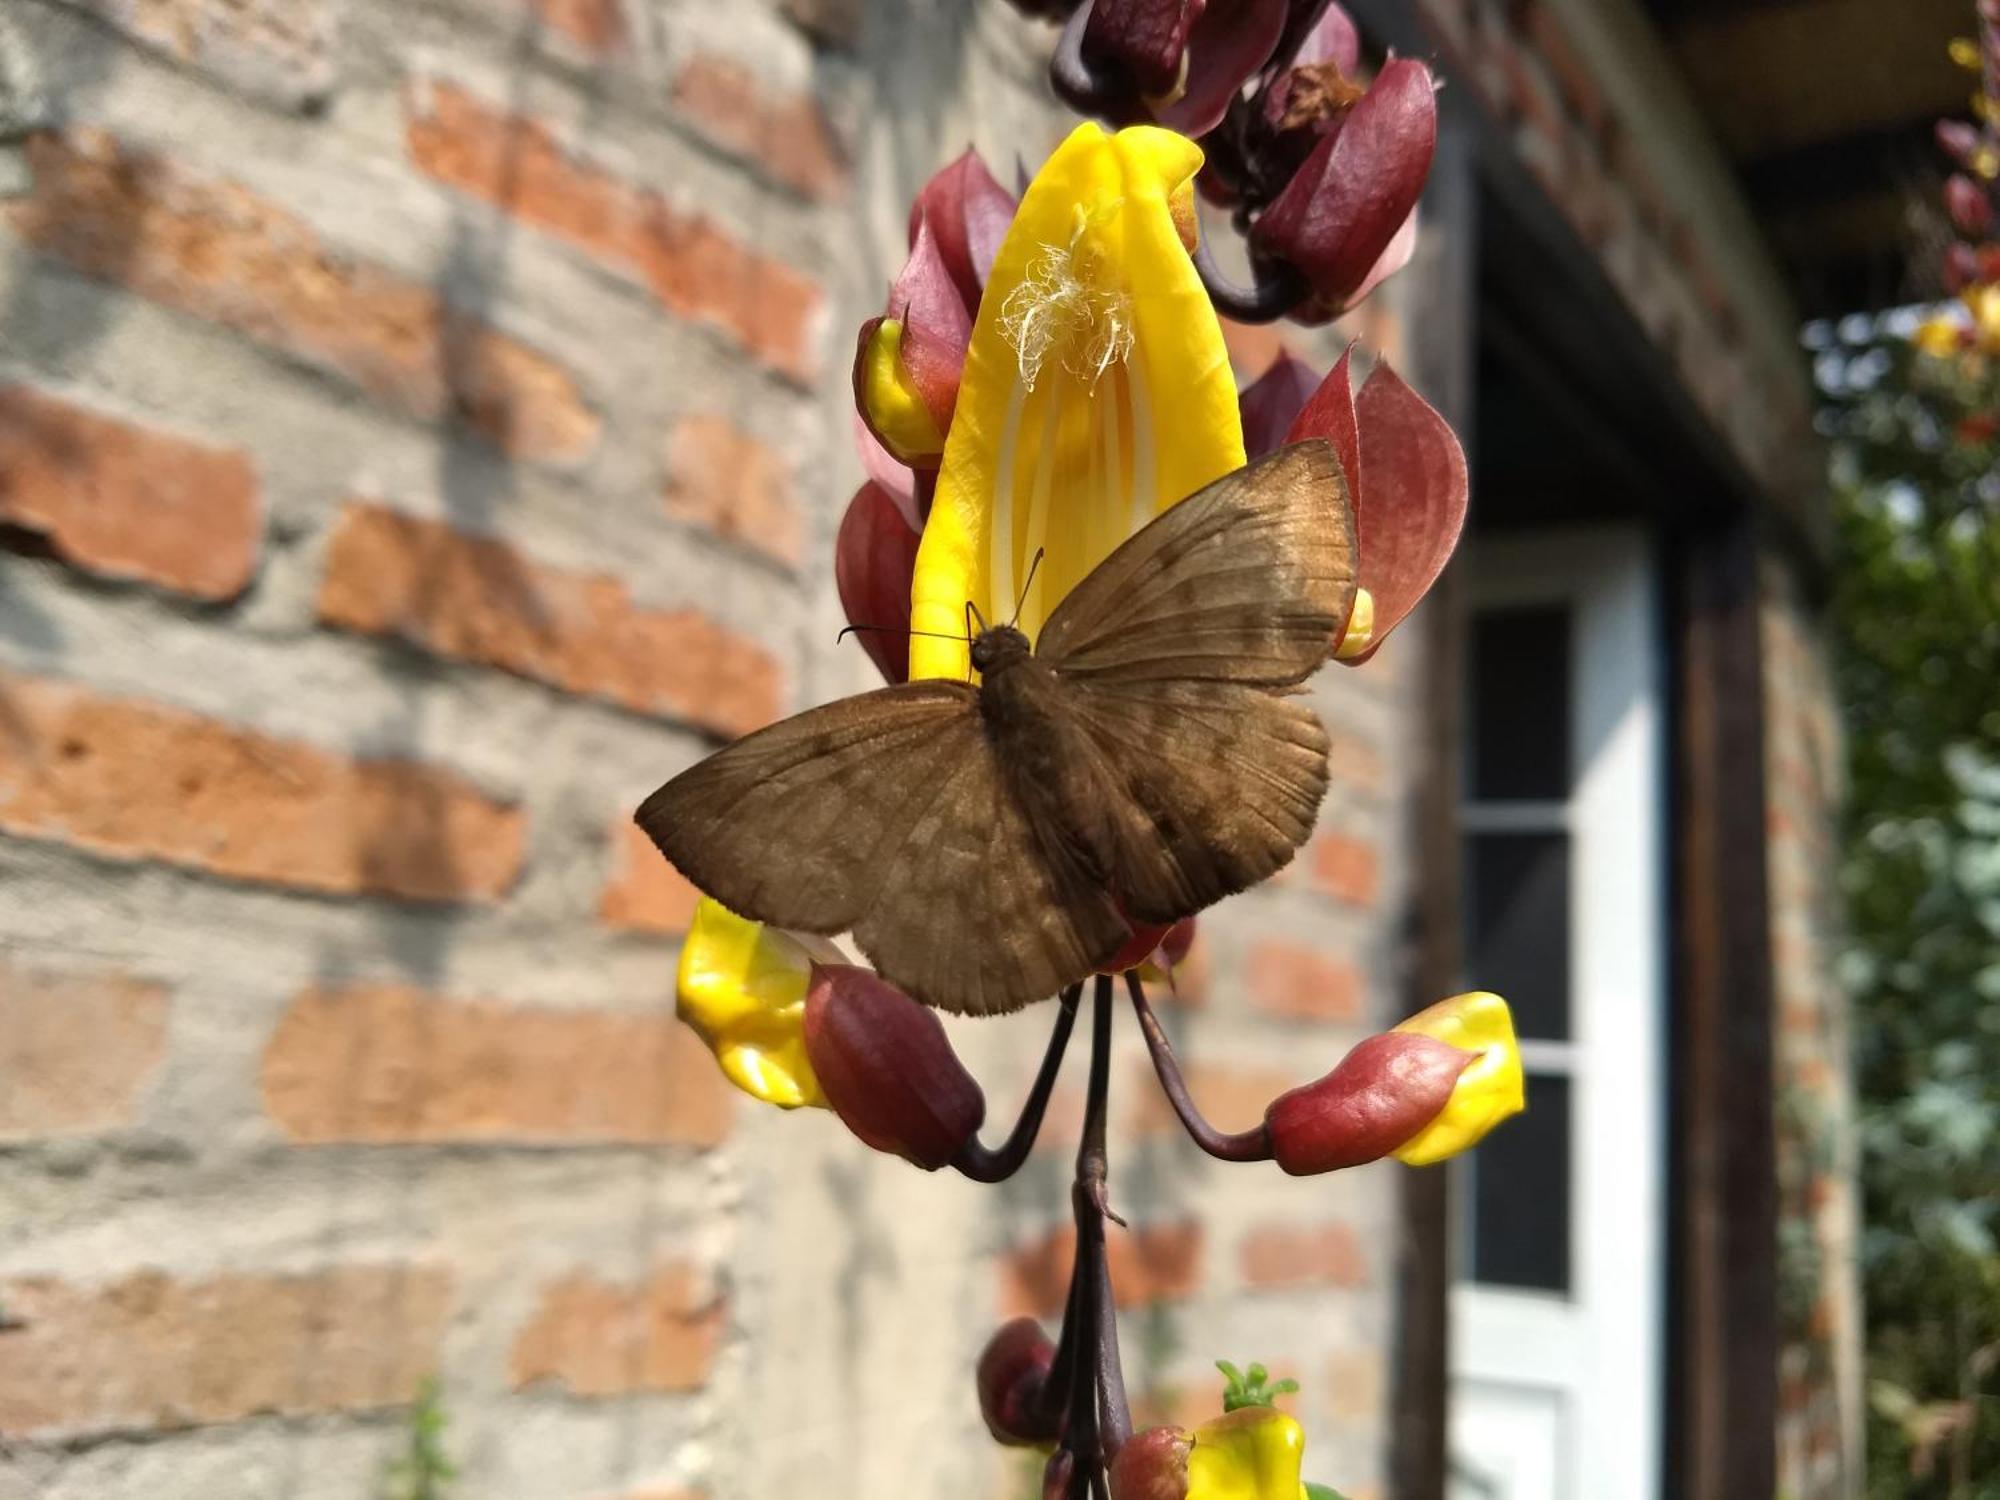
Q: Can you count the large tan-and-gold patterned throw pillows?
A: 0